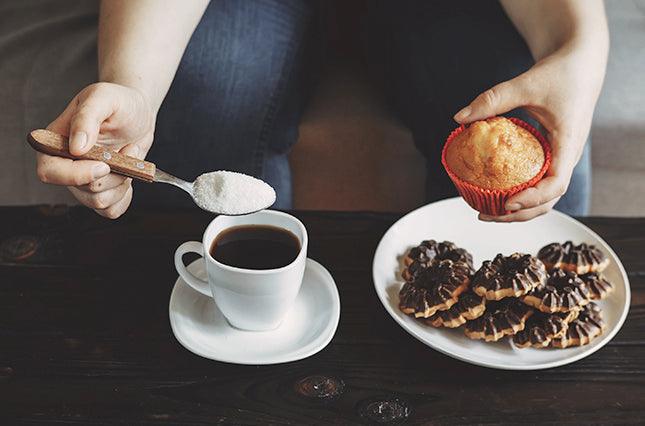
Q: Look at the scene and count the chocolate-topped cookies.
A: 10